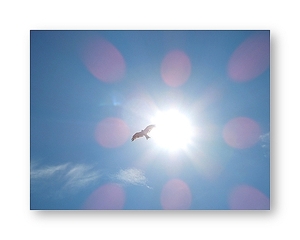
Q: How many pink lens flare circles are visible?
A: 8